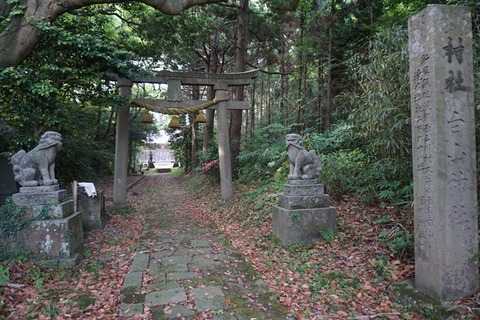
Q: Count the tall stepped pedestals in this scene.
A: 2